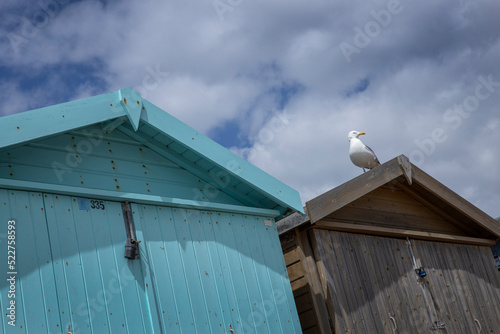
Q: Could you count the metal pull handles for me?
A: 4